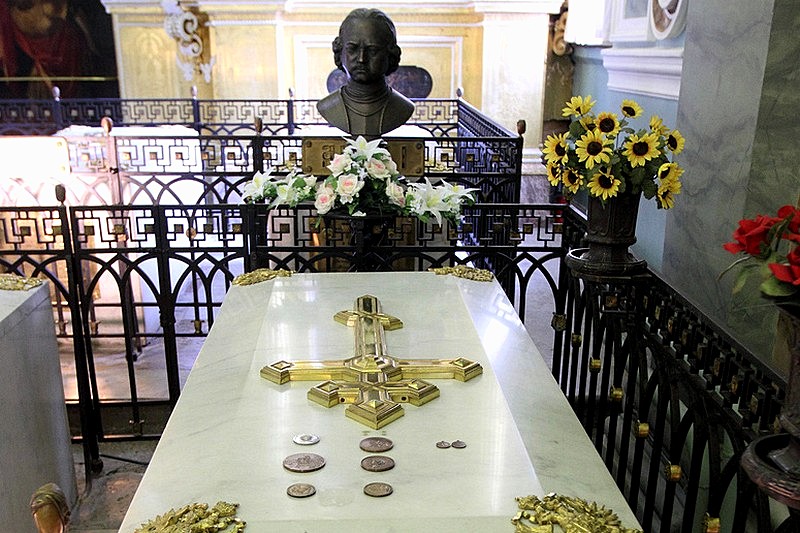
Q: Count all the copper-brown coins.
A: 7